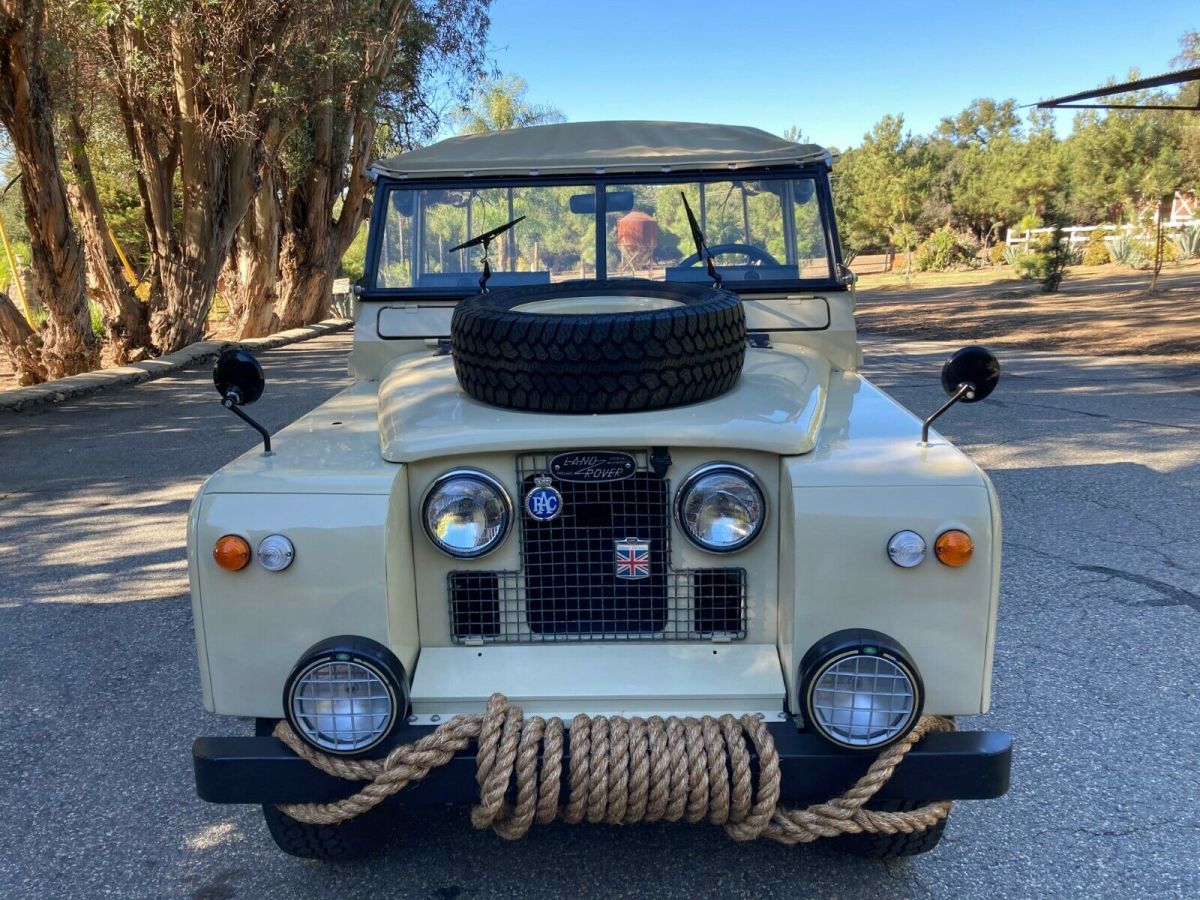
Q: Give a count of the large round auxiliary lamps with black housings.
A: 2